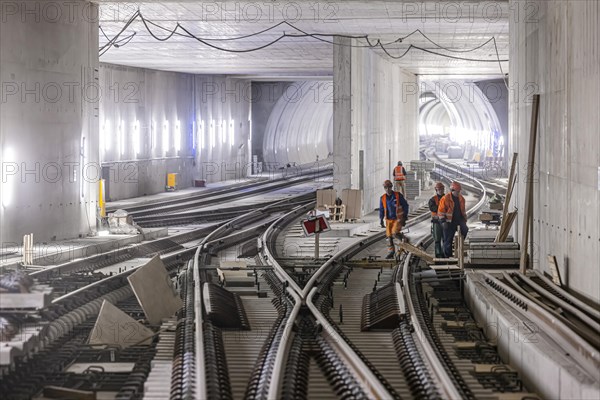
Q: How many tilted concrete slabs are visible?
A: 2